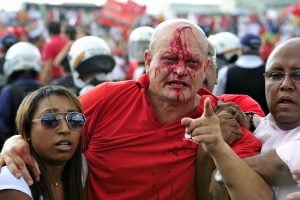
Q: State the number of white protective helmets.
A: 4